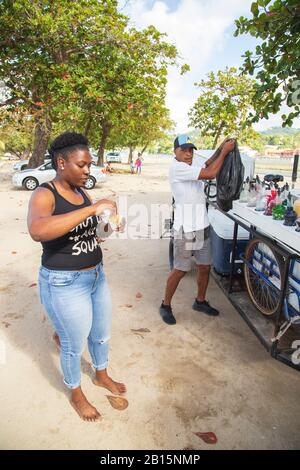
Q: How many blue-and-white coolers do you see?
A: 1